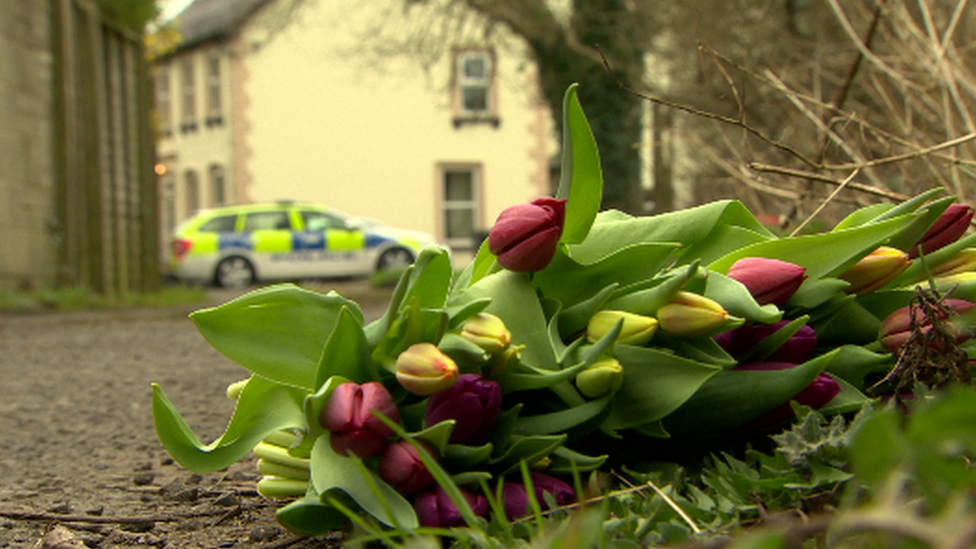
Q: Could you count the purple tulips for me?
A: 5